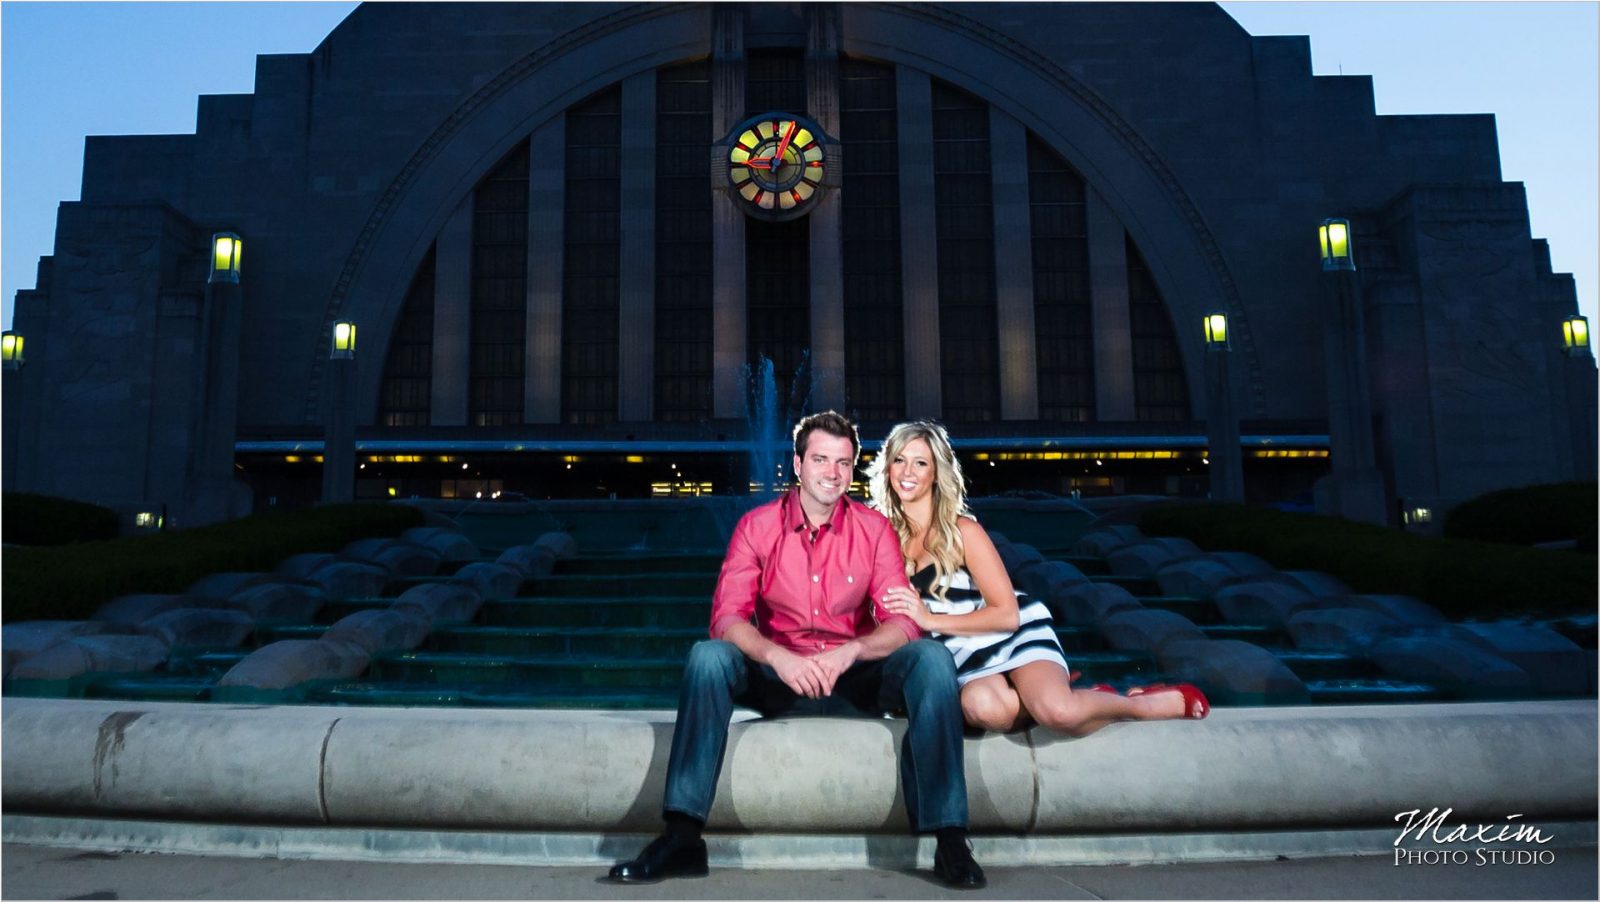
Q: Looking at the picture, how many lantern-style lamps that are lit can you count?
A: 6